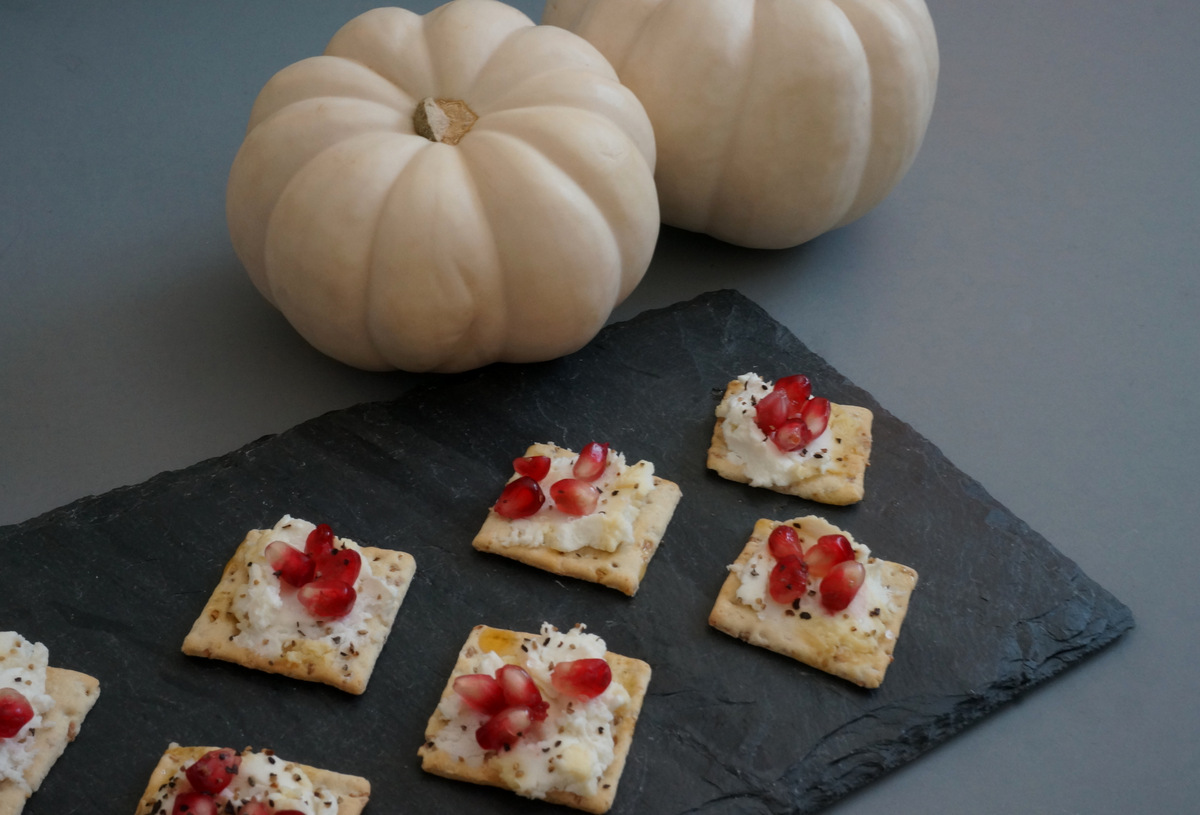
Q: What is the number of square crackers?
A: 7